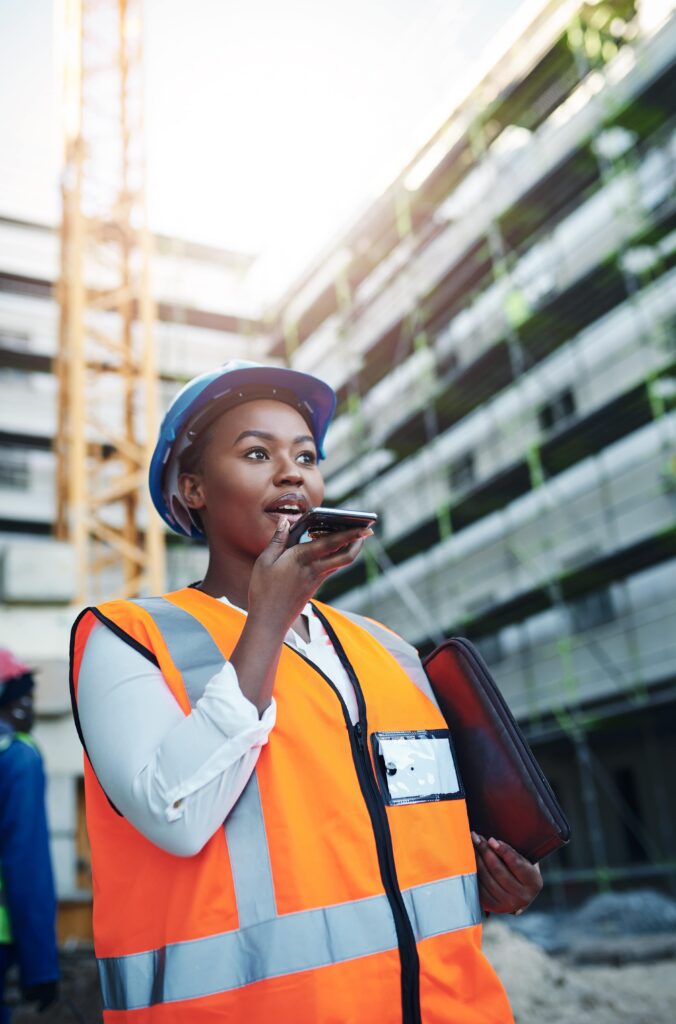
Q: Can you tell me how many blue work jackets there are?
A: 1